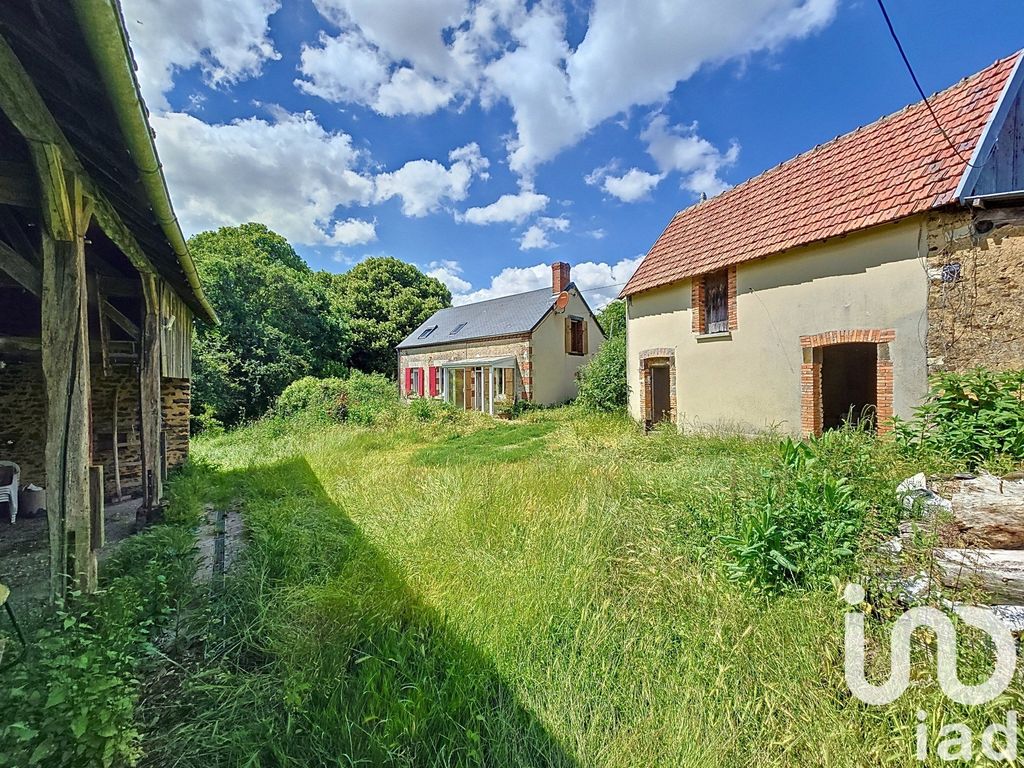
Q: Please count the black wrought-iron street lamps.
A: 0